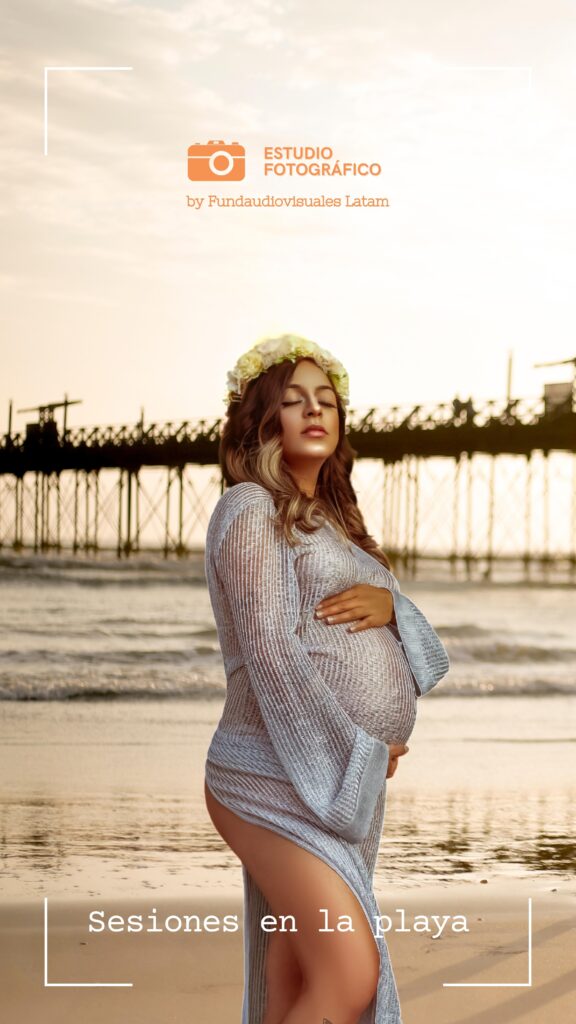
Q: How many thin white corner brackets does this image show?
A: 4